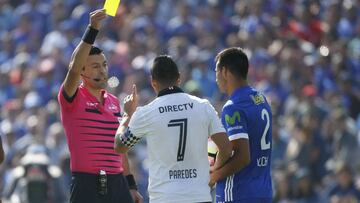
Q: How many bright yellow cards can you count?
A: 1